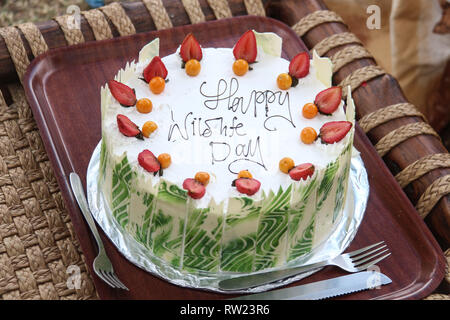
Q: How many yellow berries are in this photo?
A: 12